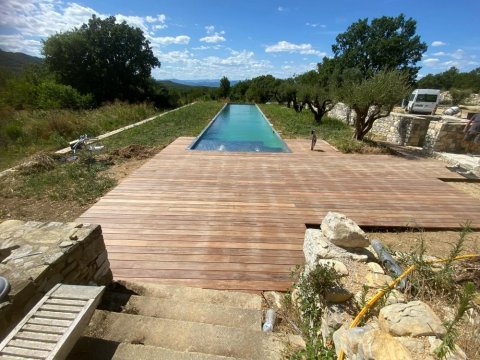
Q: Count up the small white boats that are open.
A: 0